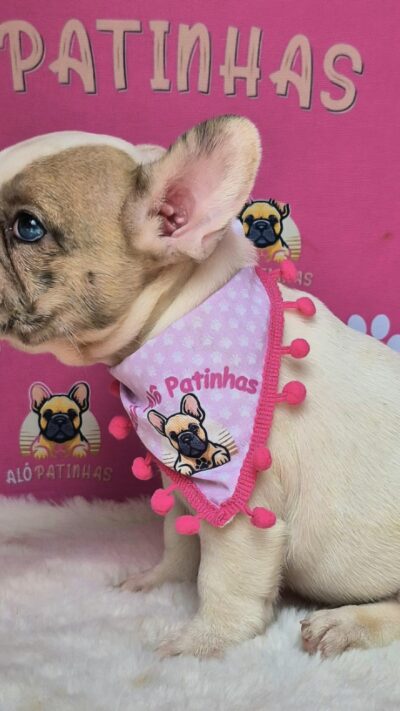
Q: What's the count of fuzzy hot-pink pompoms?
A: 11